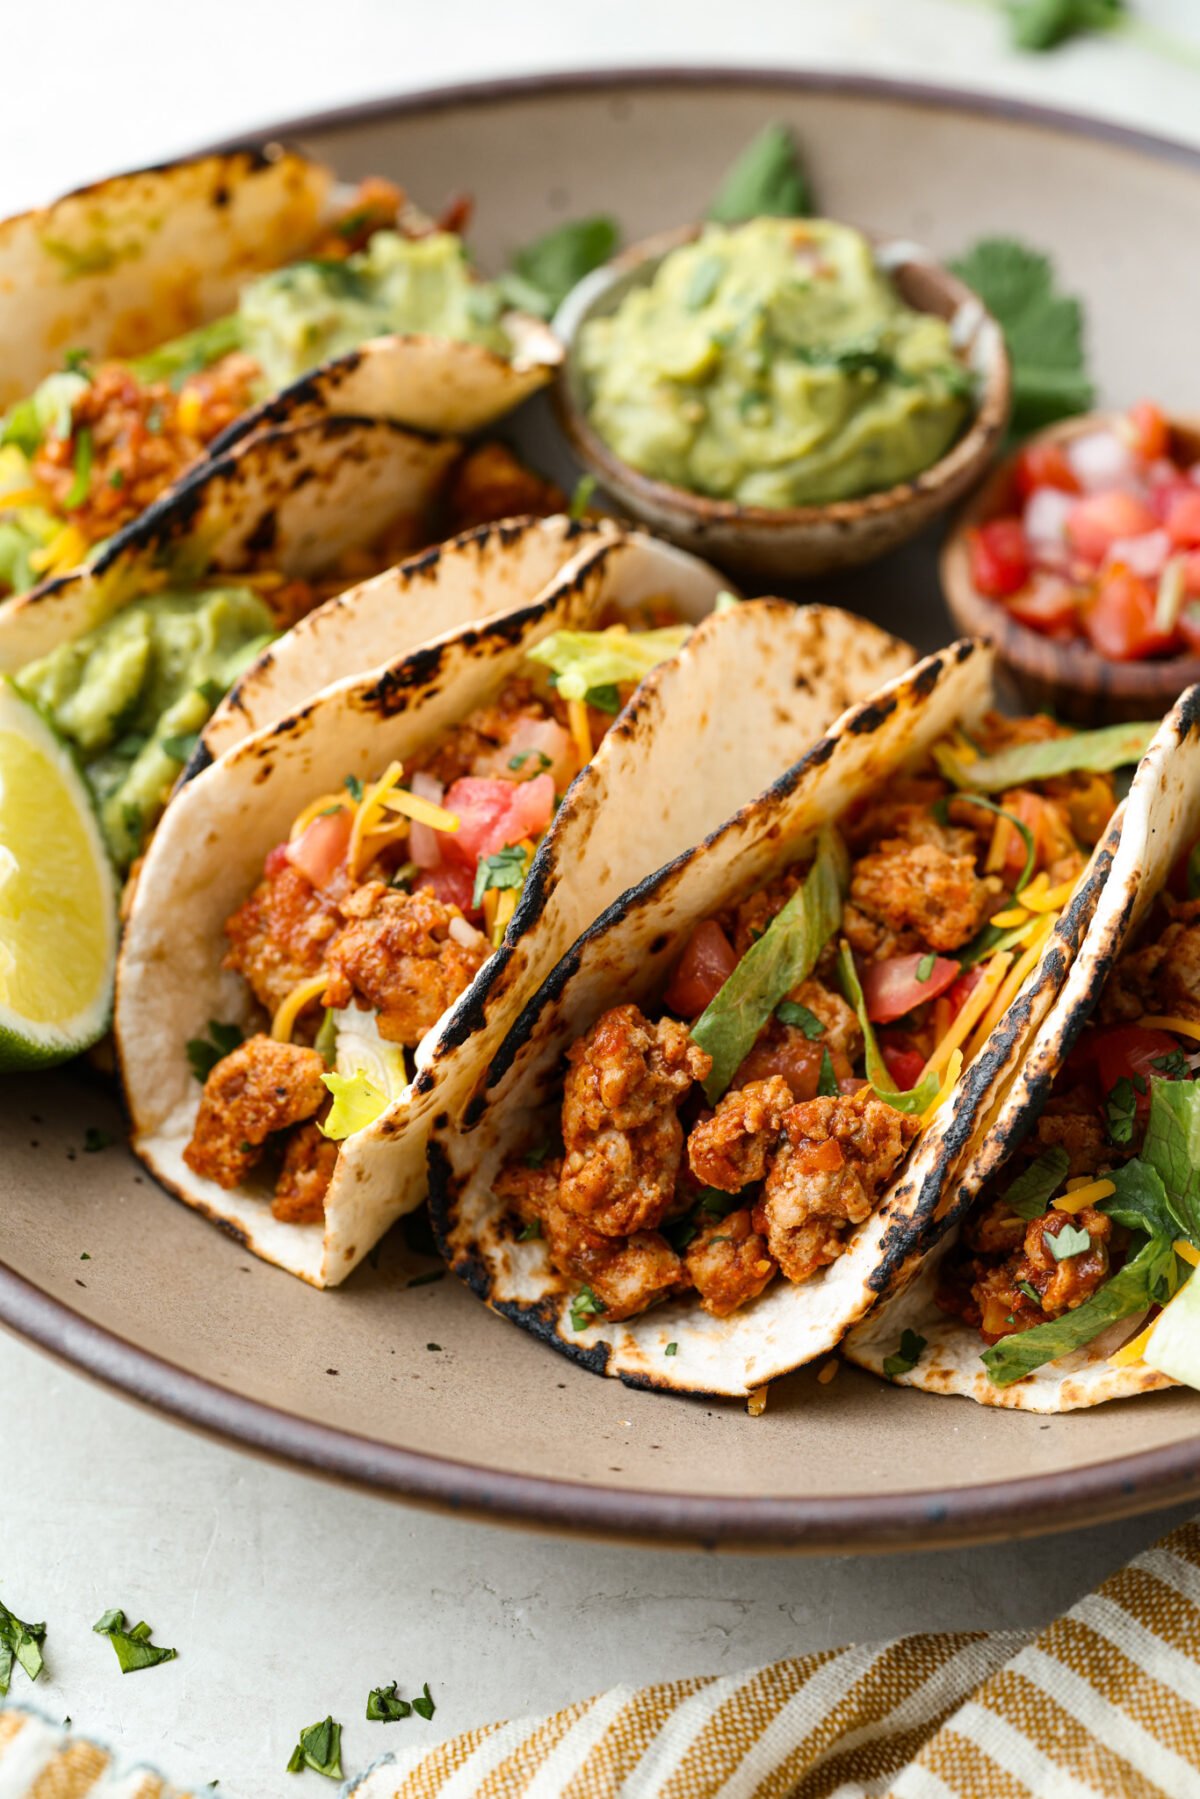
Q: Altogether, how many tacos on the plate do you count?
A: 5